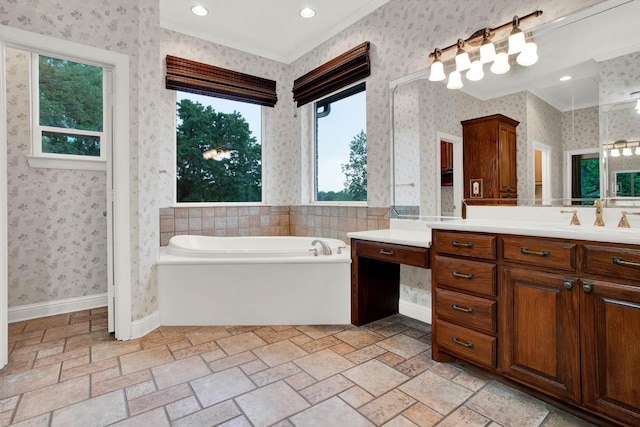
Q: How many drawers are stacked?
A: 4